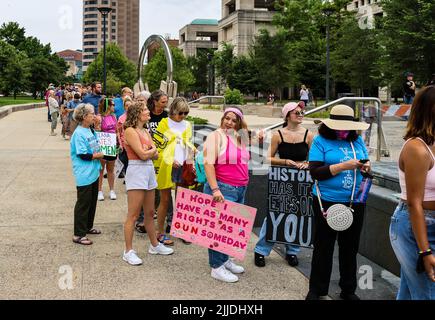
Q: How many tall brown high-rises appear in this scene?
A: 1